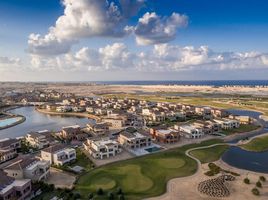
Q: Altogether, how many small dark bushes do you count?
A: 4